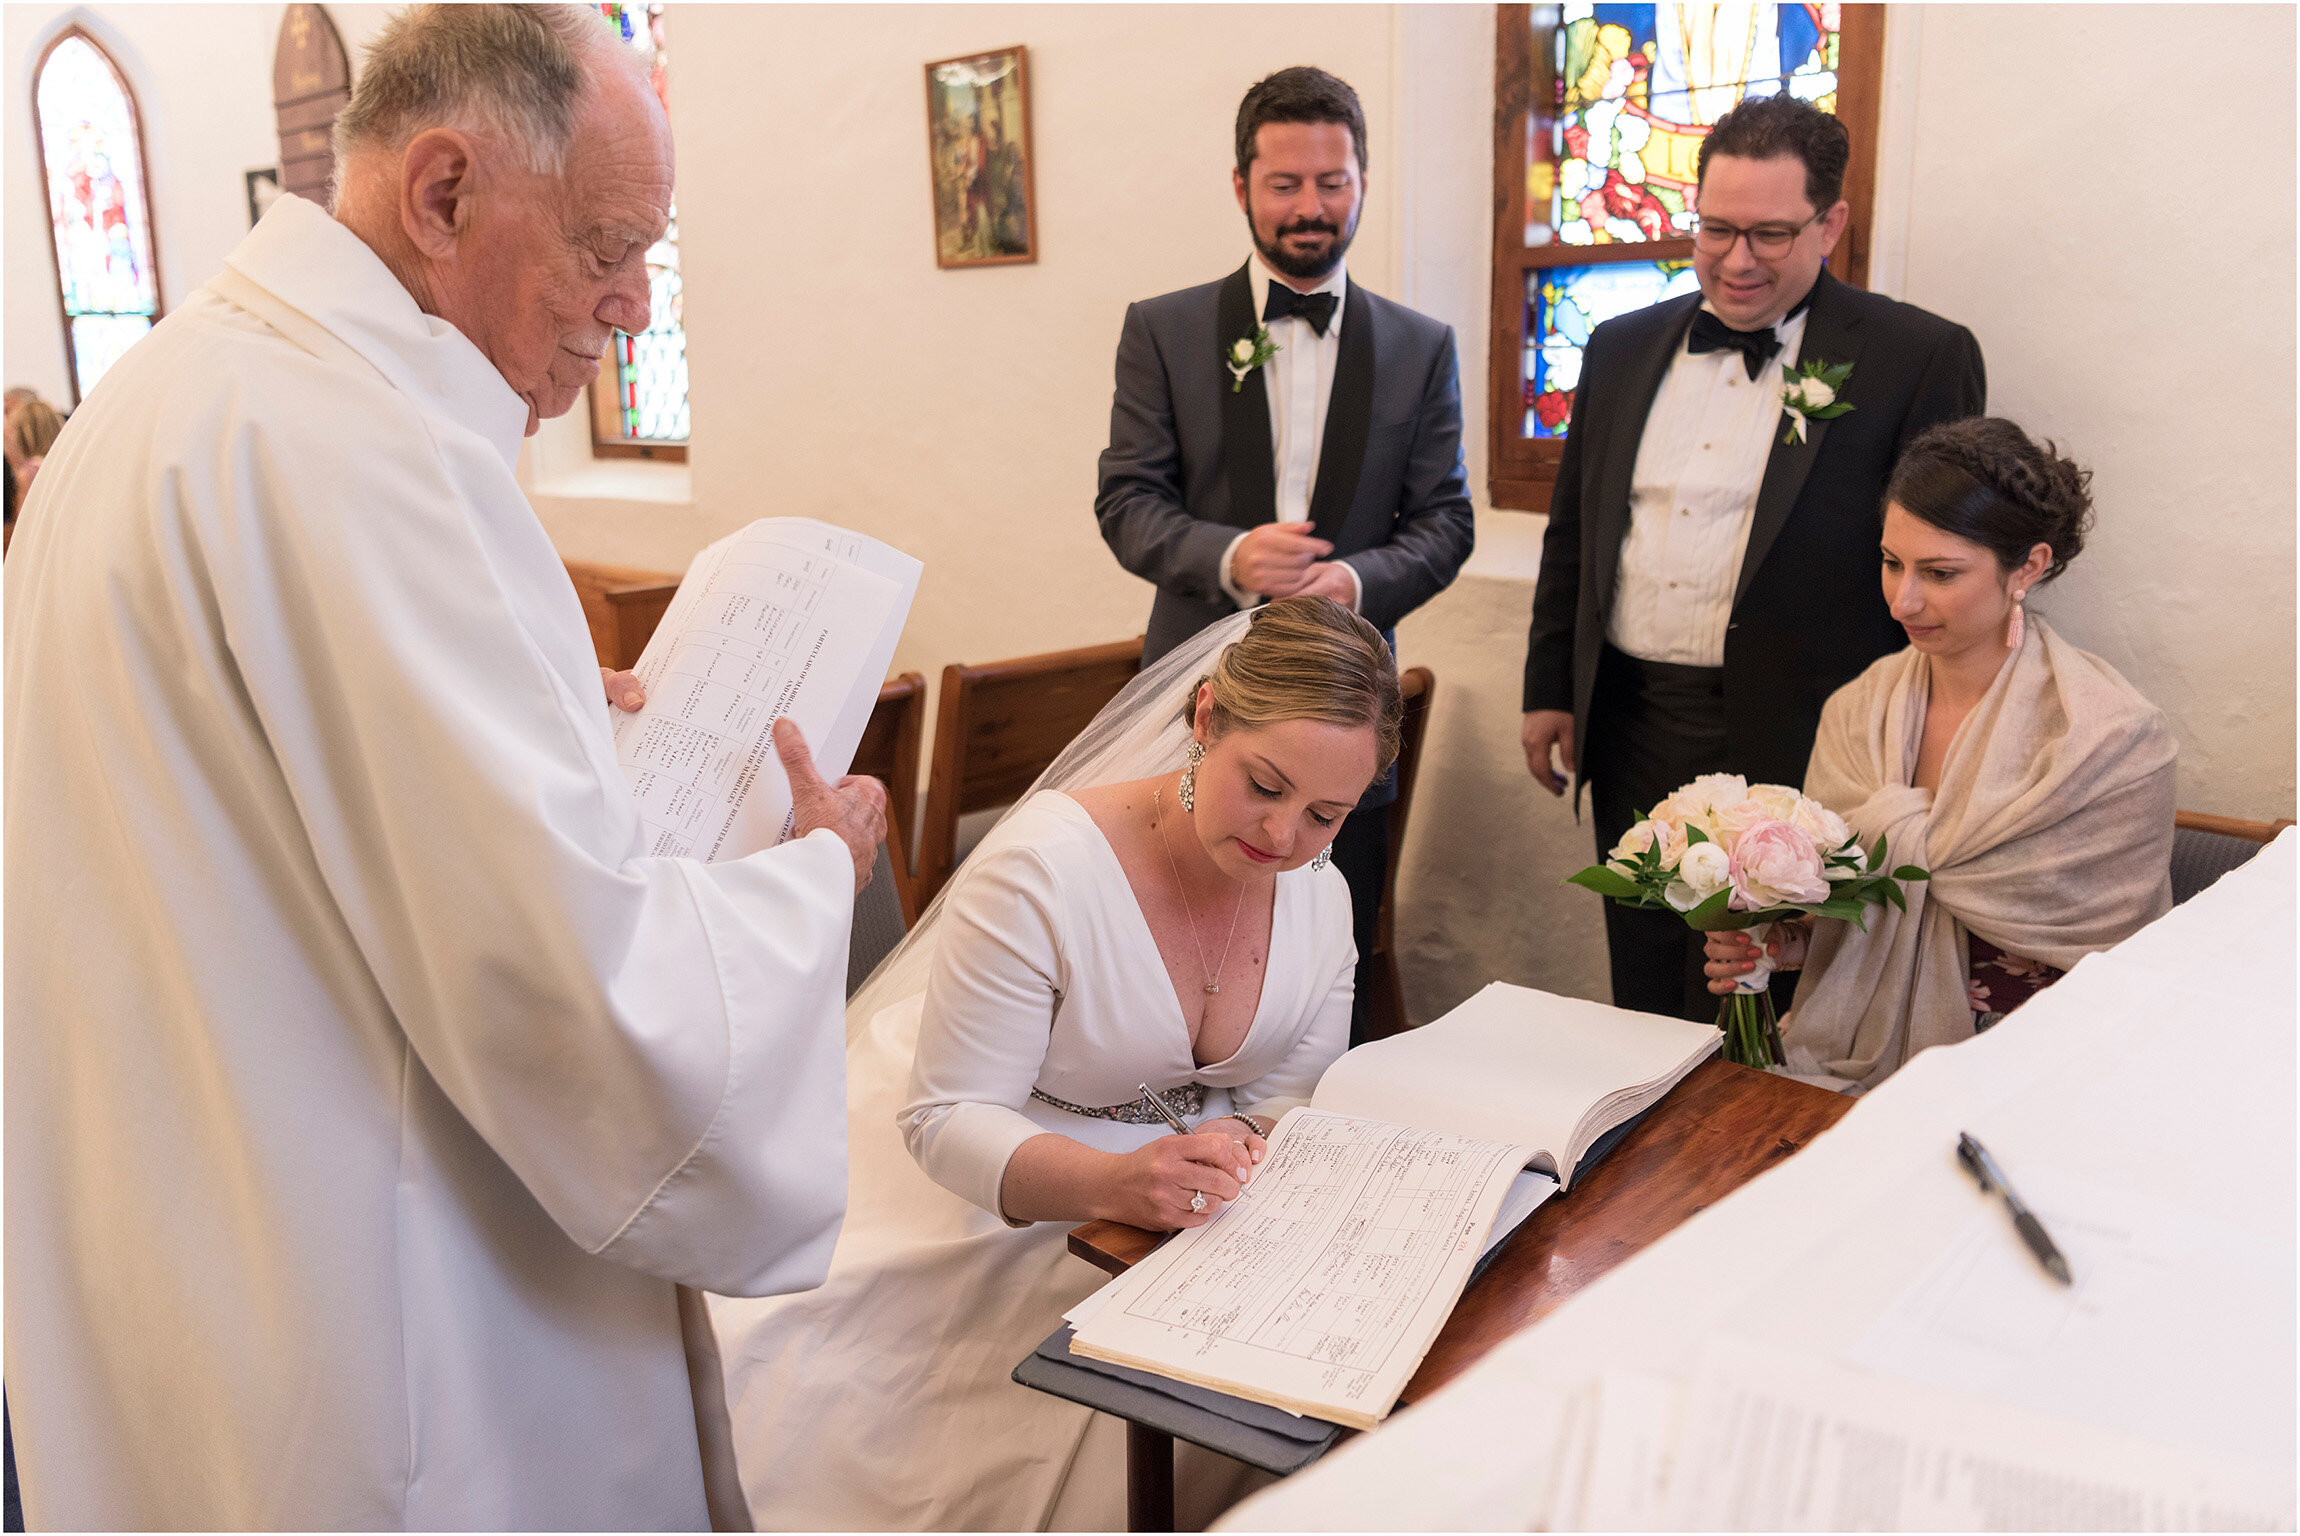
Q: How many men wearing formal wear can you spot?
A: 2